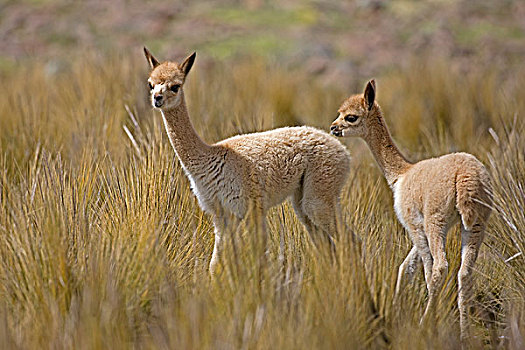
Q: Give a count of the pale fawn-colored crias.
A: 2